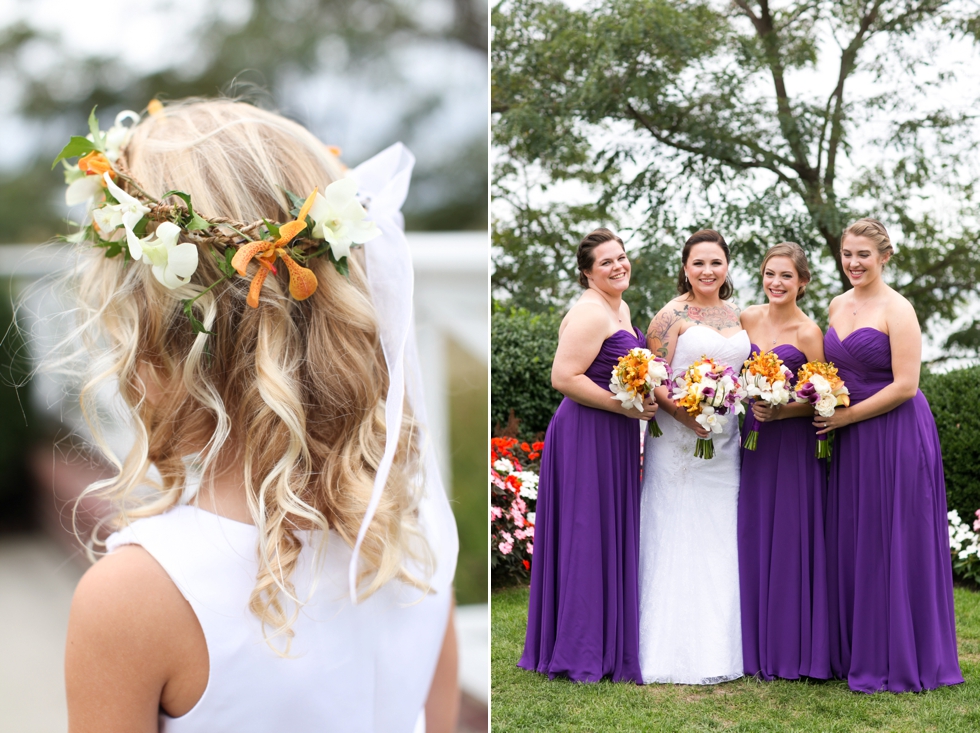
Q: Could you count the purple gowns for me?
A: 3